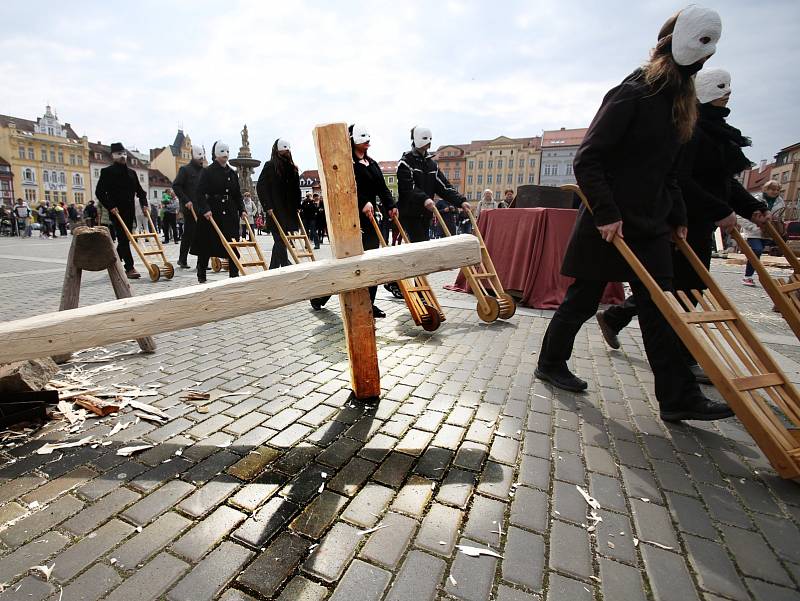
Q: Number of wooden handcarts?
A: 8